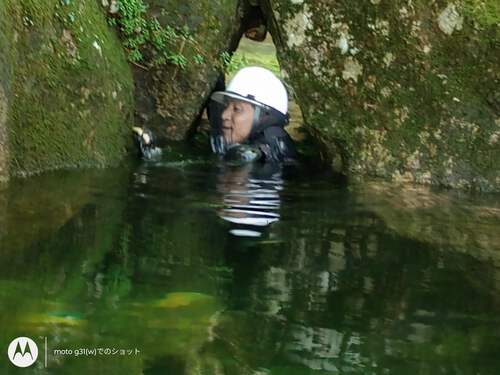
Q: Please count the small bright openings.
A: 1